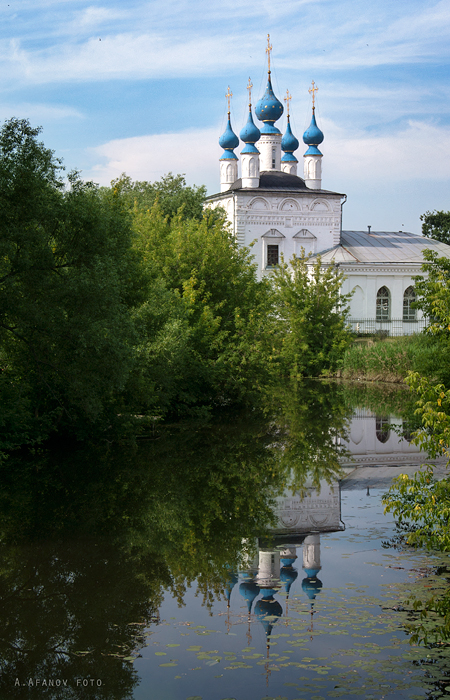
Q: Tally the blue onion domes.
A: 5